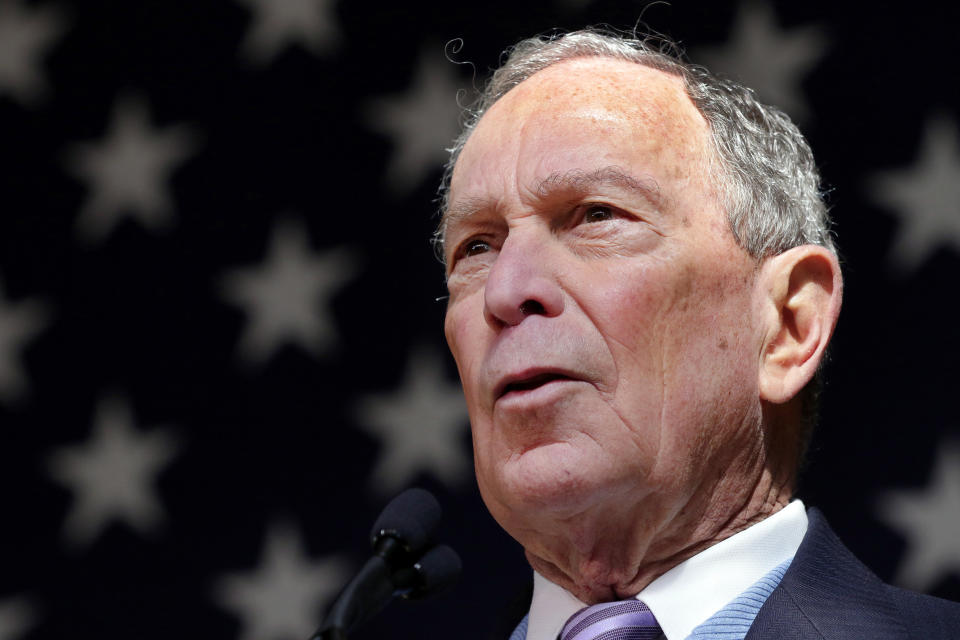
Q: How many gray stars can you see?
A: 13